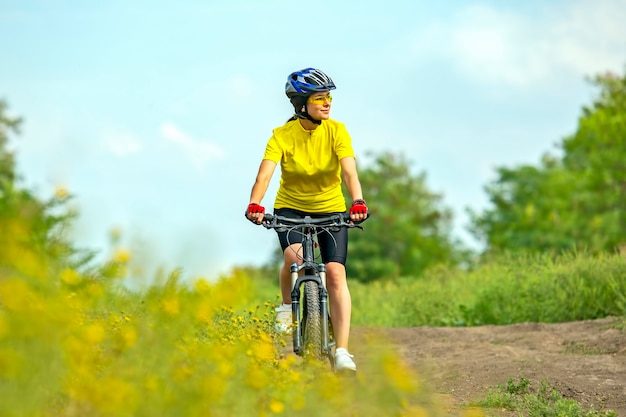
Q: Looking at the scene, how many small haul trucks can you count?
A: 0